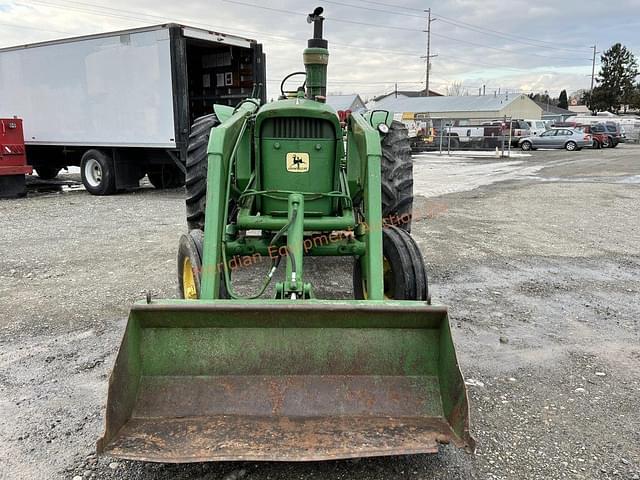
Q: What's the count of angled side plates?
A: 2